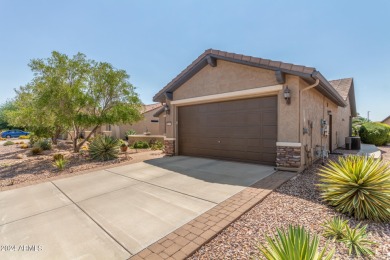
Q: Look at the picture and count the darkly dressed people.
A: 0